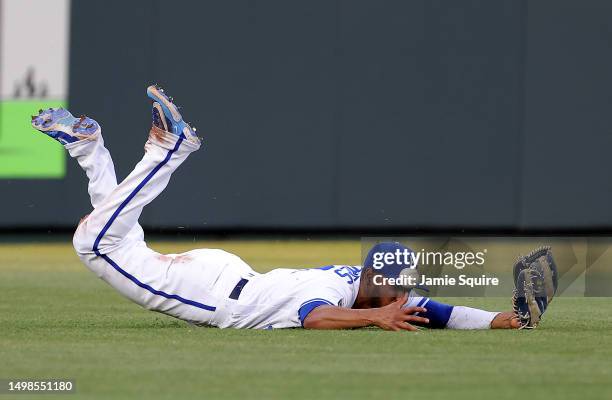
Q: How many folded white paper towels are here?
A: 0